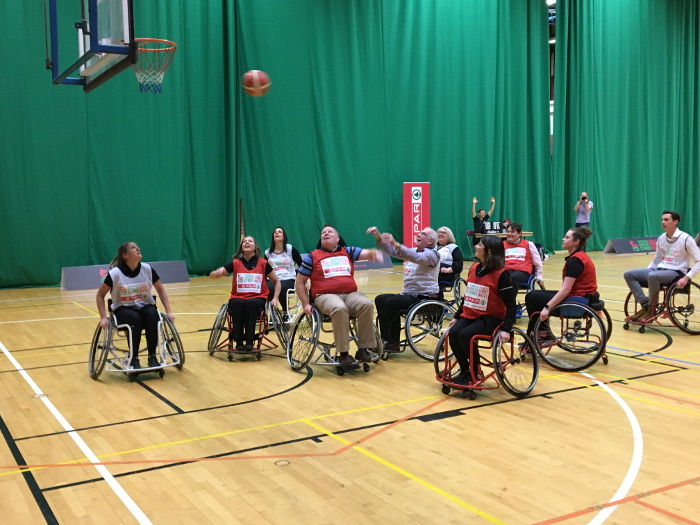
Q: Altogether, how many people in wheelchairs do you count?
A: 10